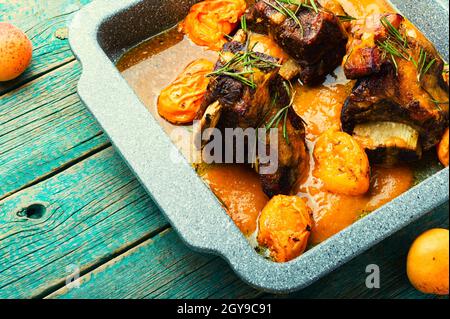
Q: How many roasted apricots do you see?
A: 5